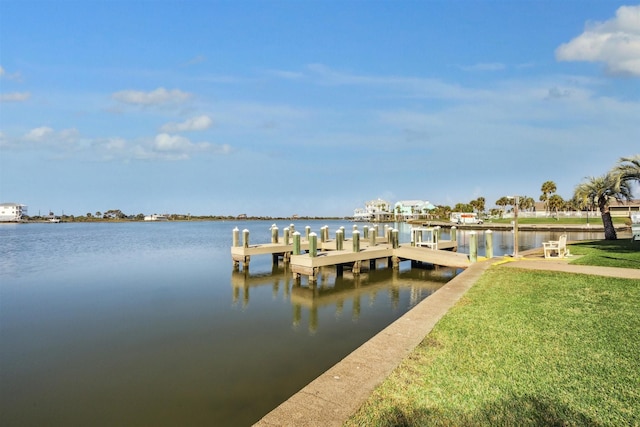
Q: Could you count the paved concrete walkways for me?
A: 2